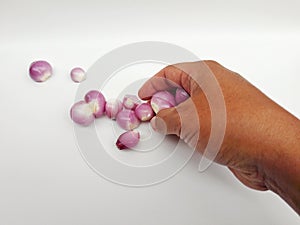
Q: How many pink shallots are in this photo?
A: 11